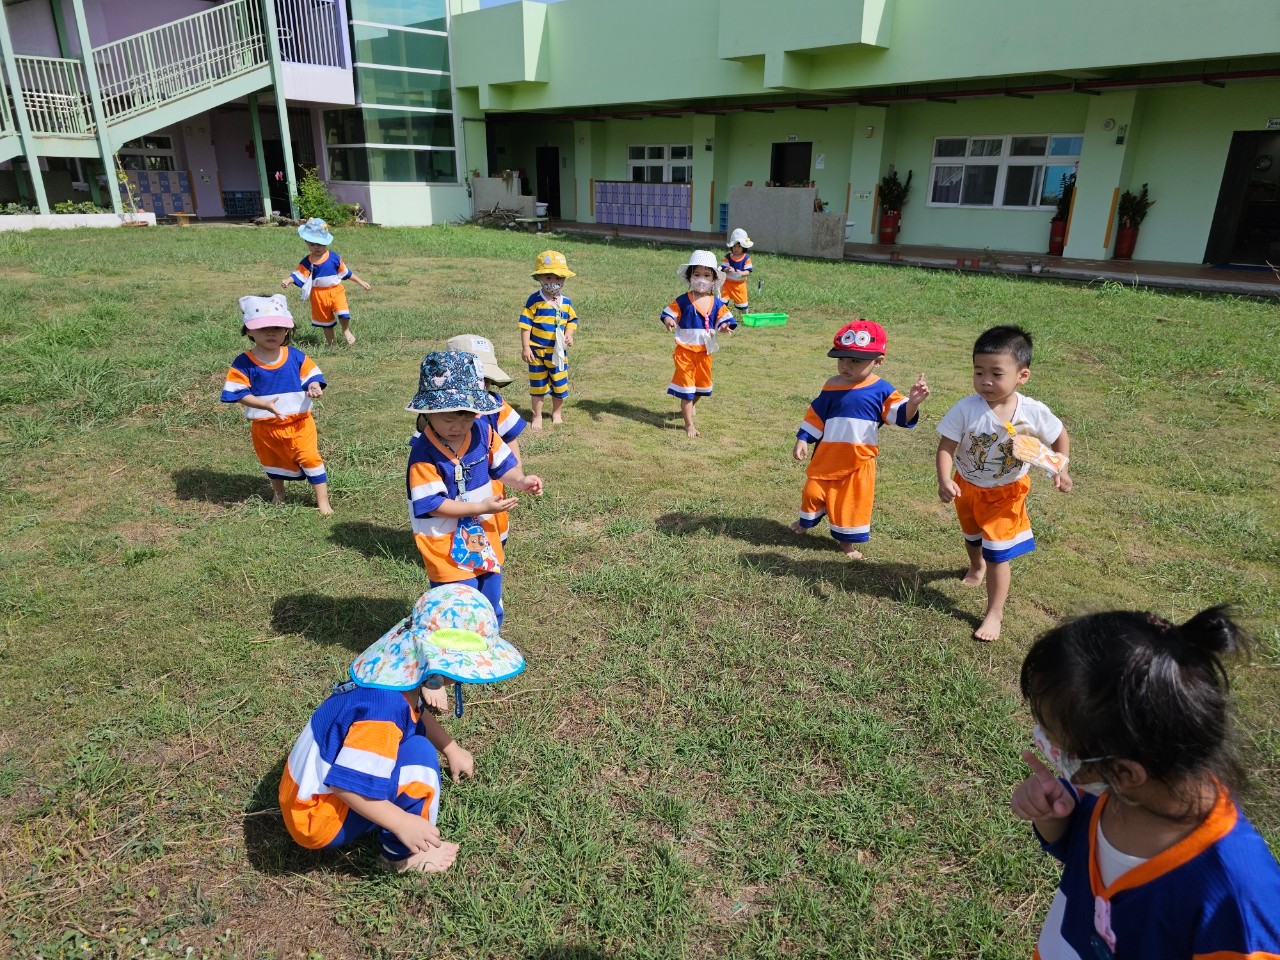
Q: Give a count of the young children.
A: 11